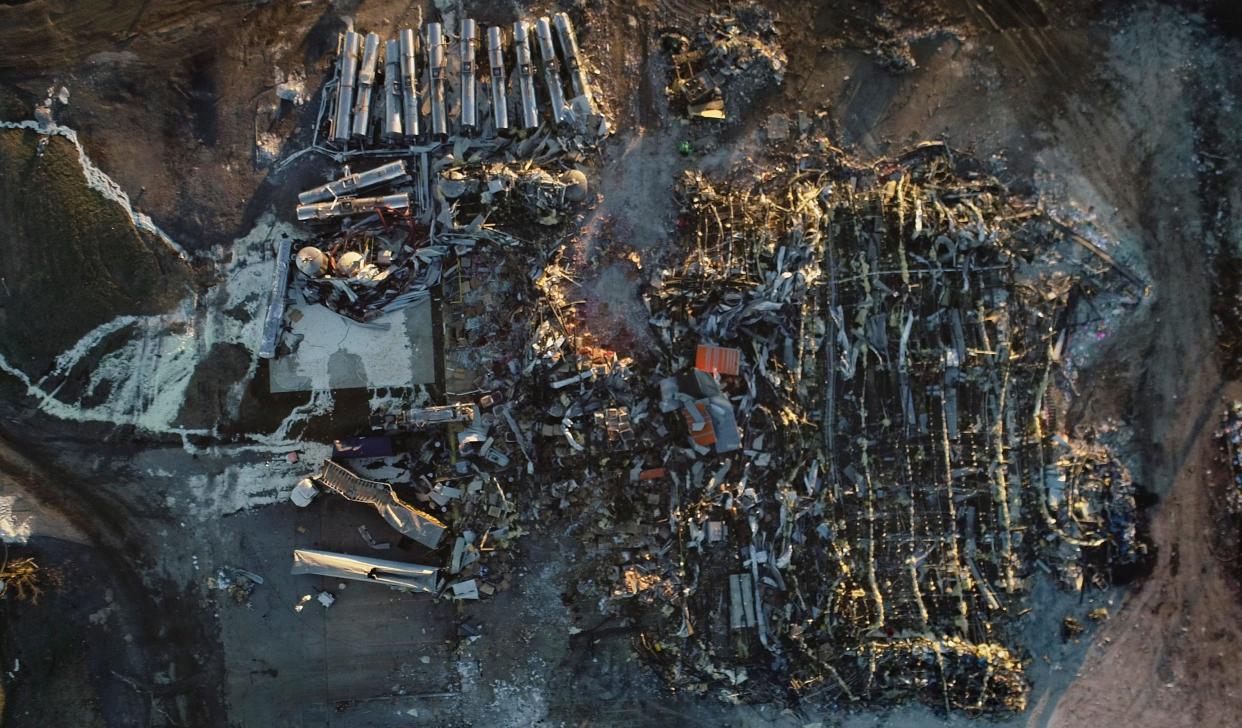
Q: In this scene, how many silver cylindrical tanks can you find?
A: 13